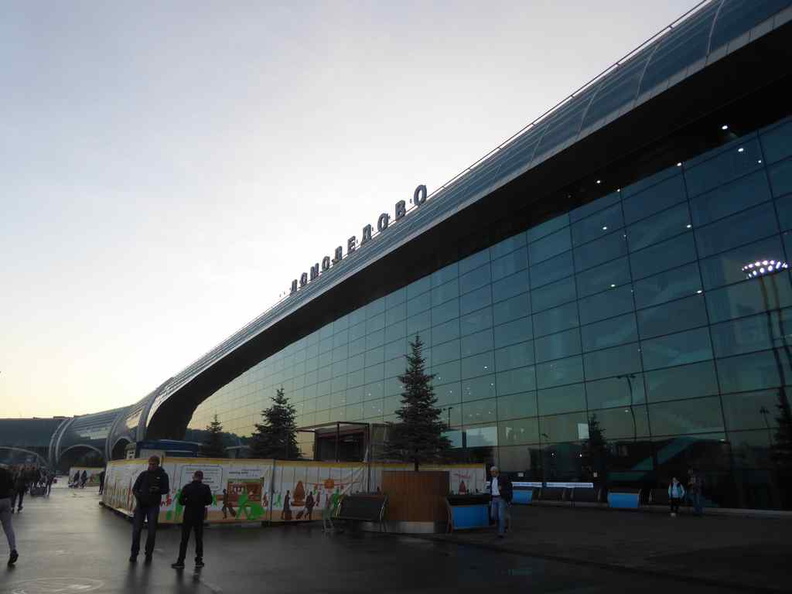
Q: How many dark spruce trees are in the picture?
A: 3